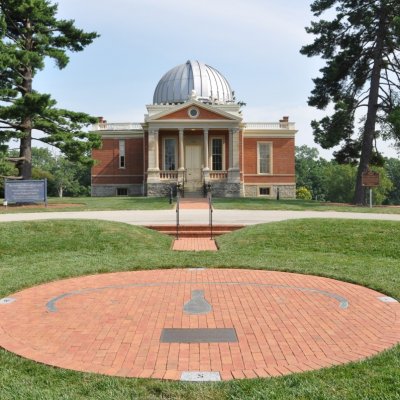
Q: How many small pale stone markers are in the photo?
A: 4